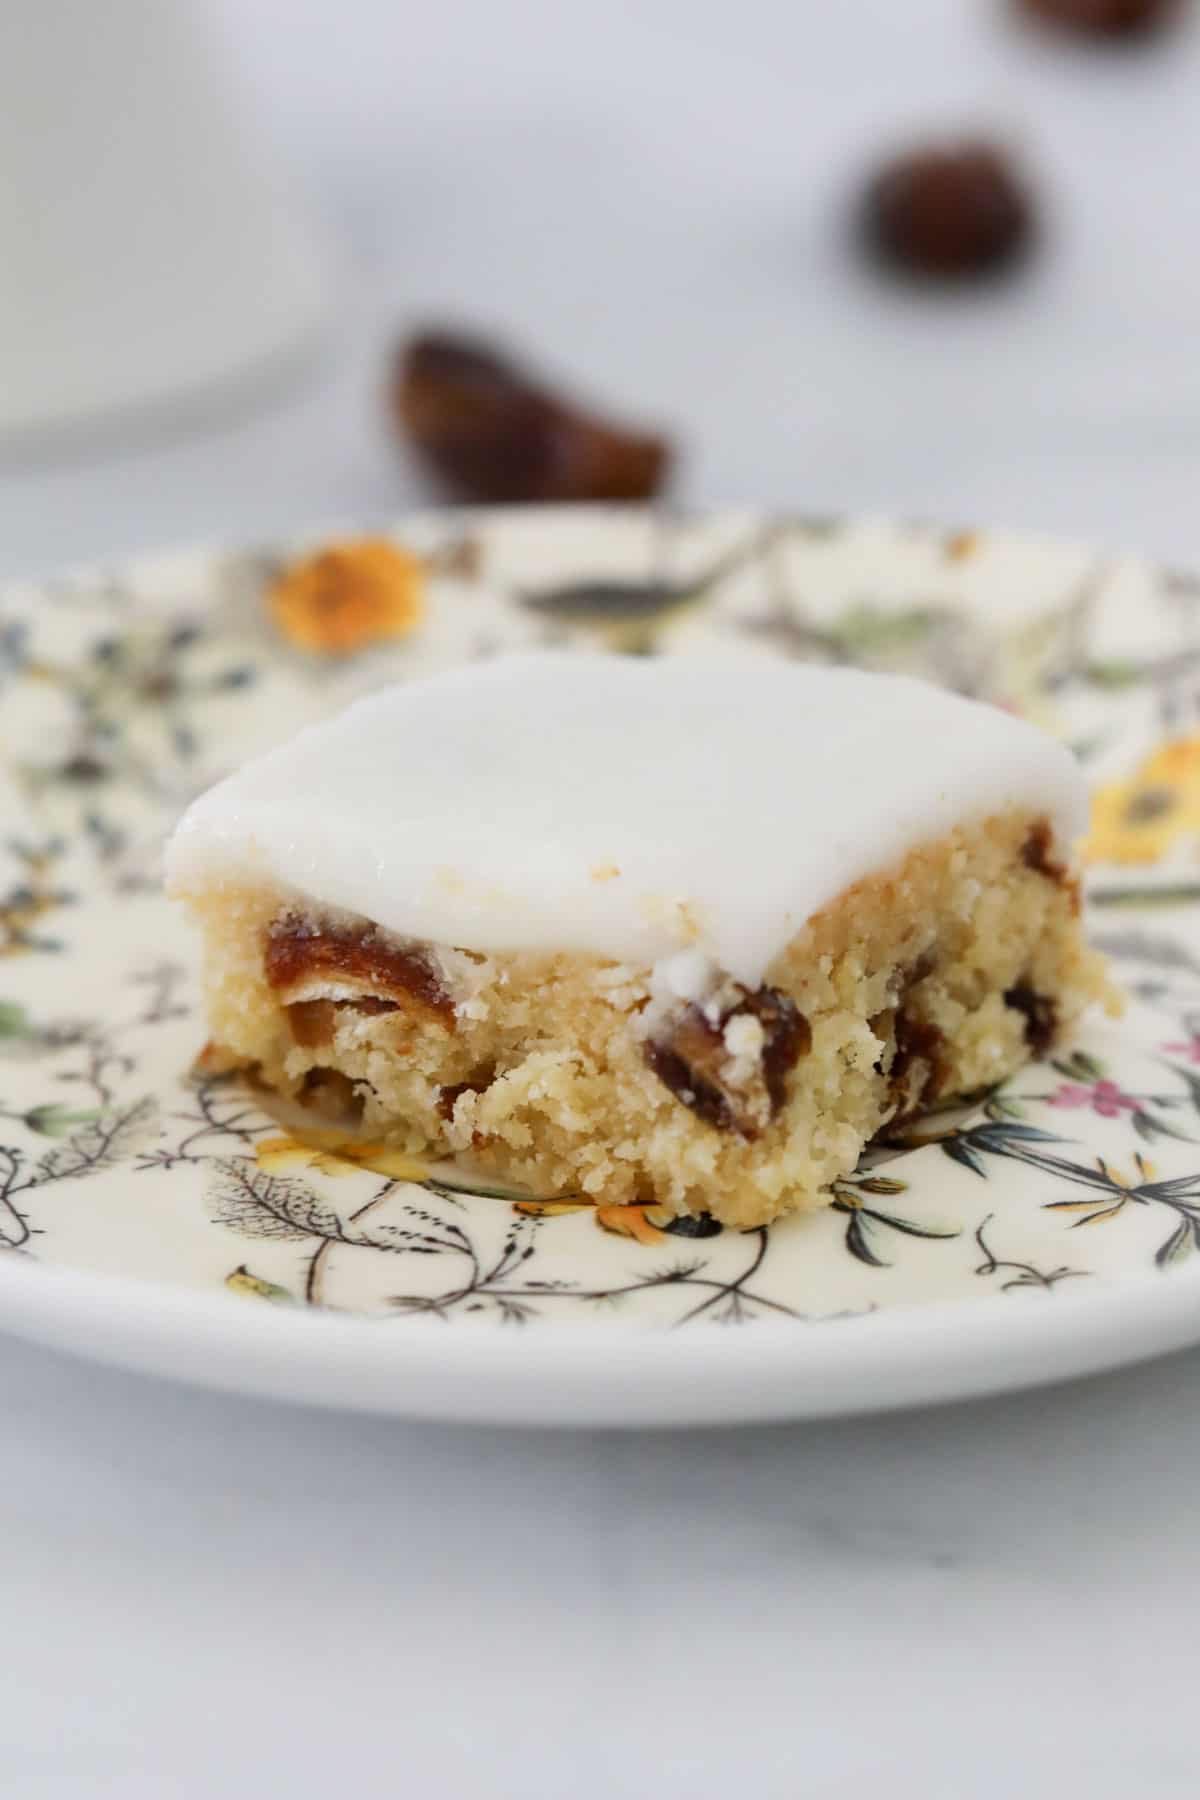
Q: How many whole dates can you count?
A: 3